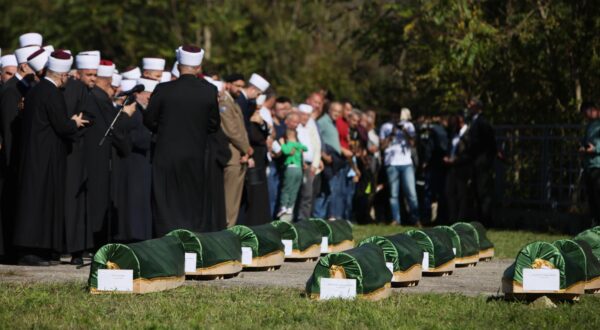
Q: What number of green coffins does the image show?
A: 13